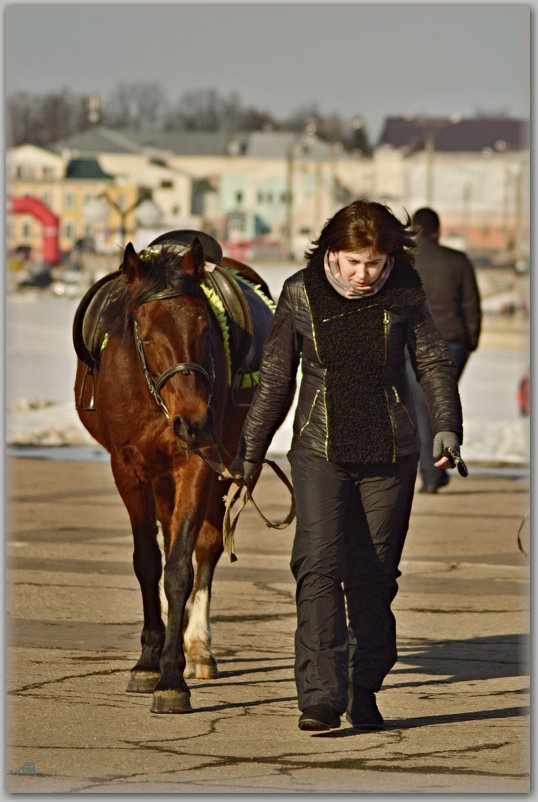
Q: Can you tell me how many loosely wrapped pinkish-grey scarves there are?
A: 1